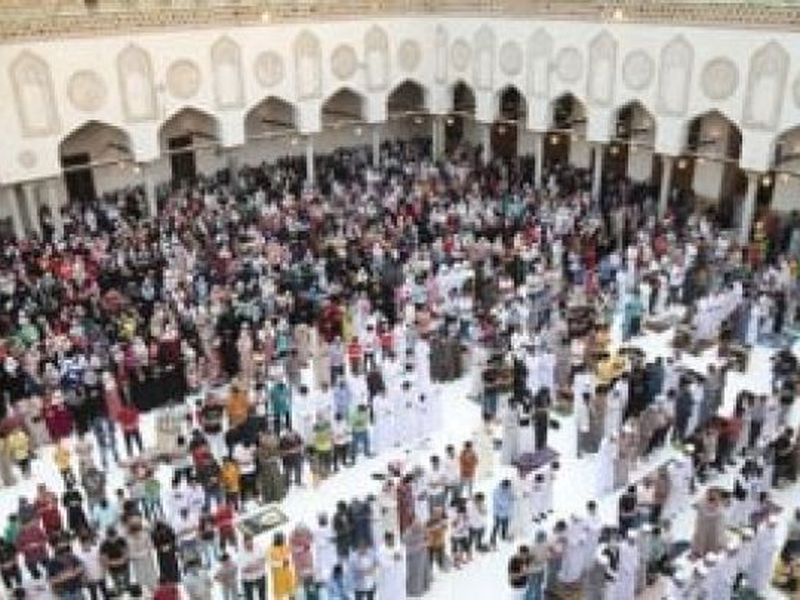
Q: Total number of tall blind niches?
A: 11